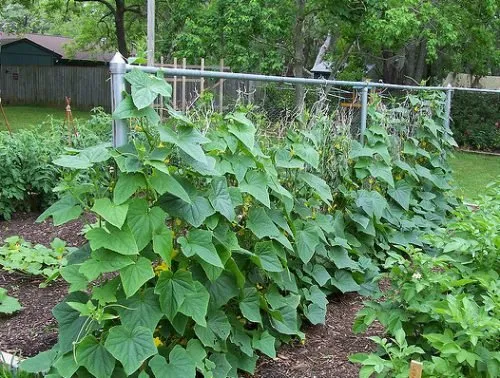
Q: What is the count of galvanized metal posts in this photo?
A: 3